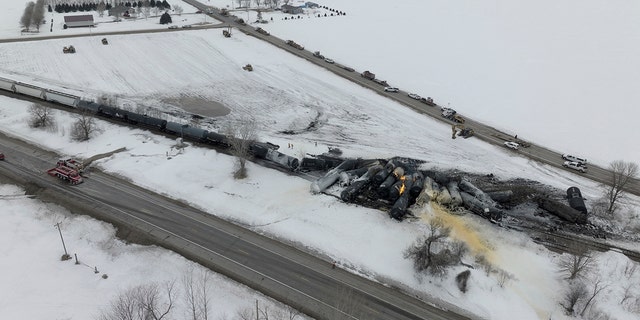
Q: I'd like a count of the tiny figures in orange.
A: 2